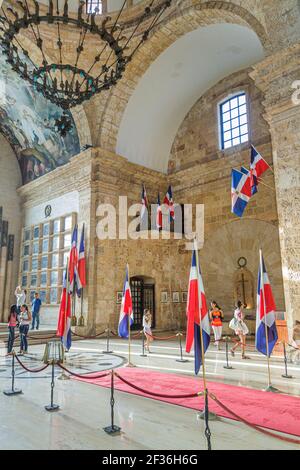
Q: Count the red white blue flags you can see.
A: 12